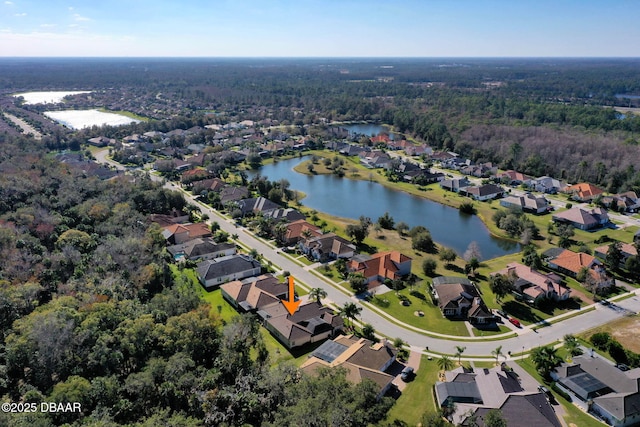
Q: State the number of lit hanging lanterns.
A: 0